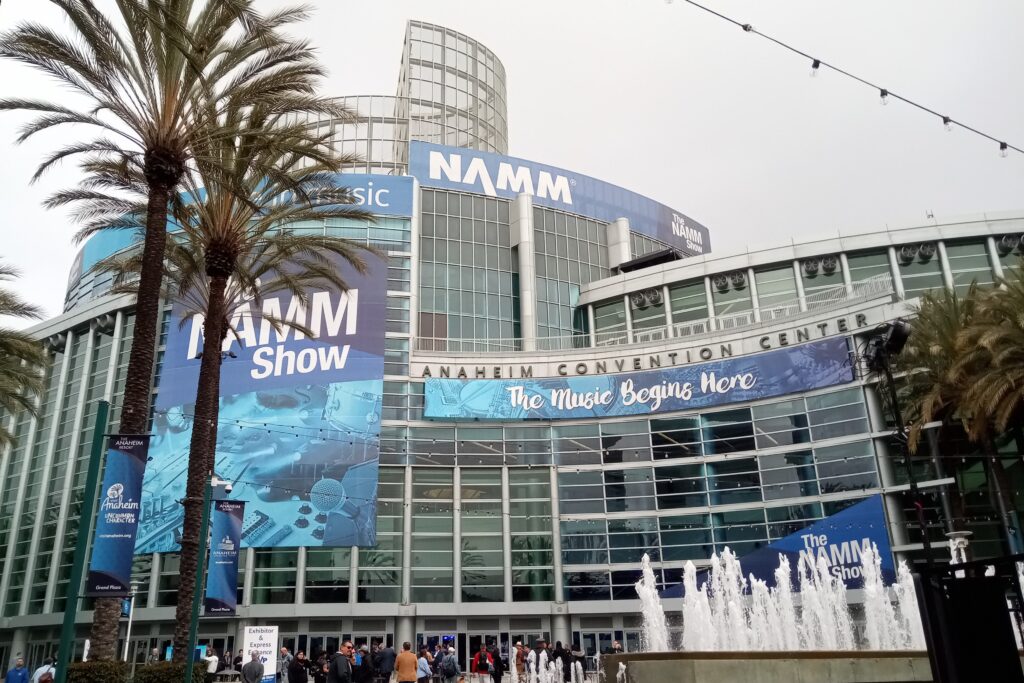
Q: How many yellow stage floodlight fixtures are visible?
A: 0